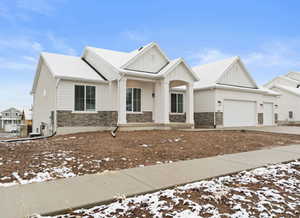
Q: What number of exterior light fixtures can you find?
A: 4